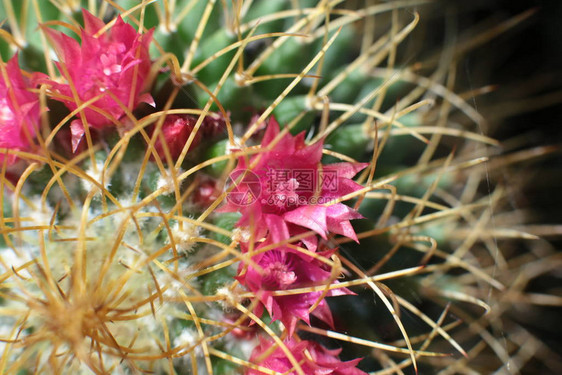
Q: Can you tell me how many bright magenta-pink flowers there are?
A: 5